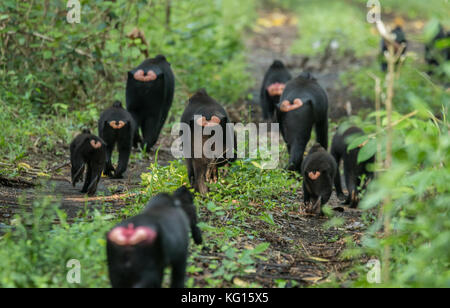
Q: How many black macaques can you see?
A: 11